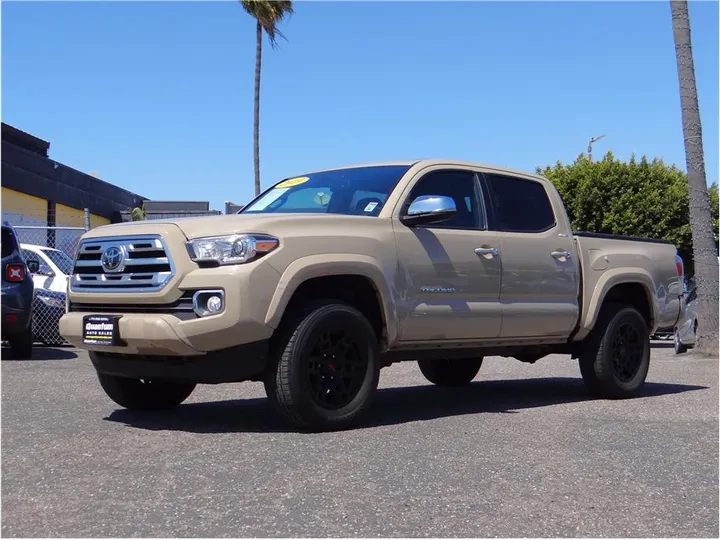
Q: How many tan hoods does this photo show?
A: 1